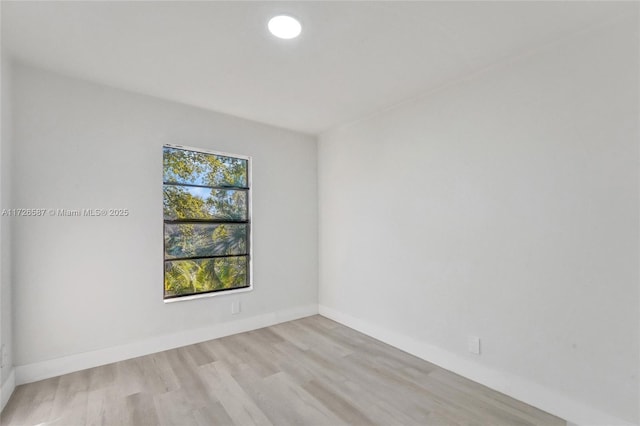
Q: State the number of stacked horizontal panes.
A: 4